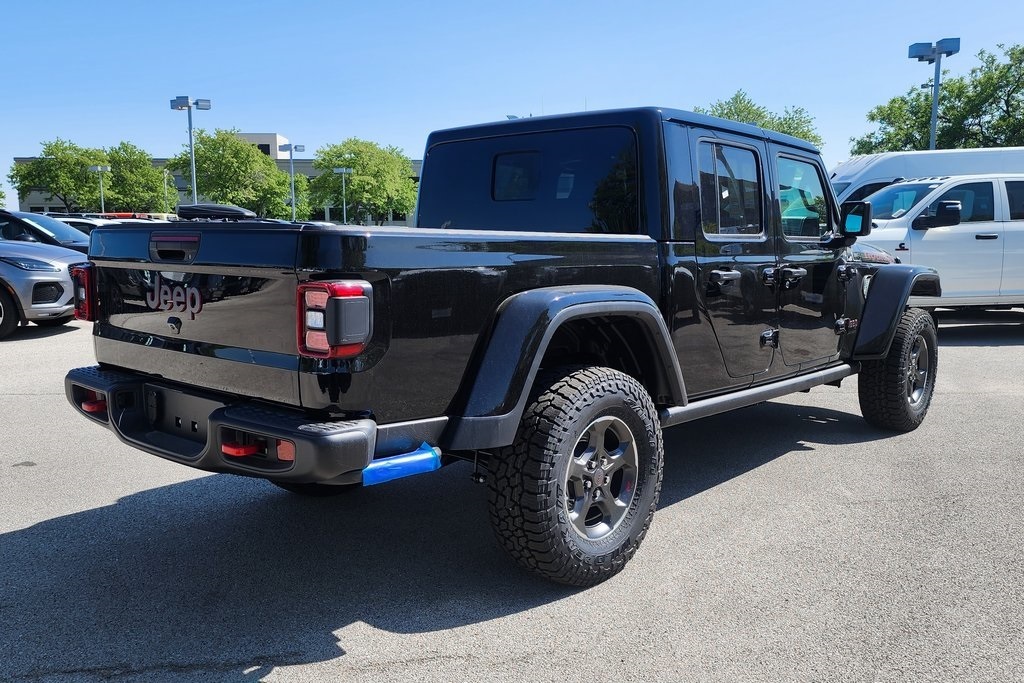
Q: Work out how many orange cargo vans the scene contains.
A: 0